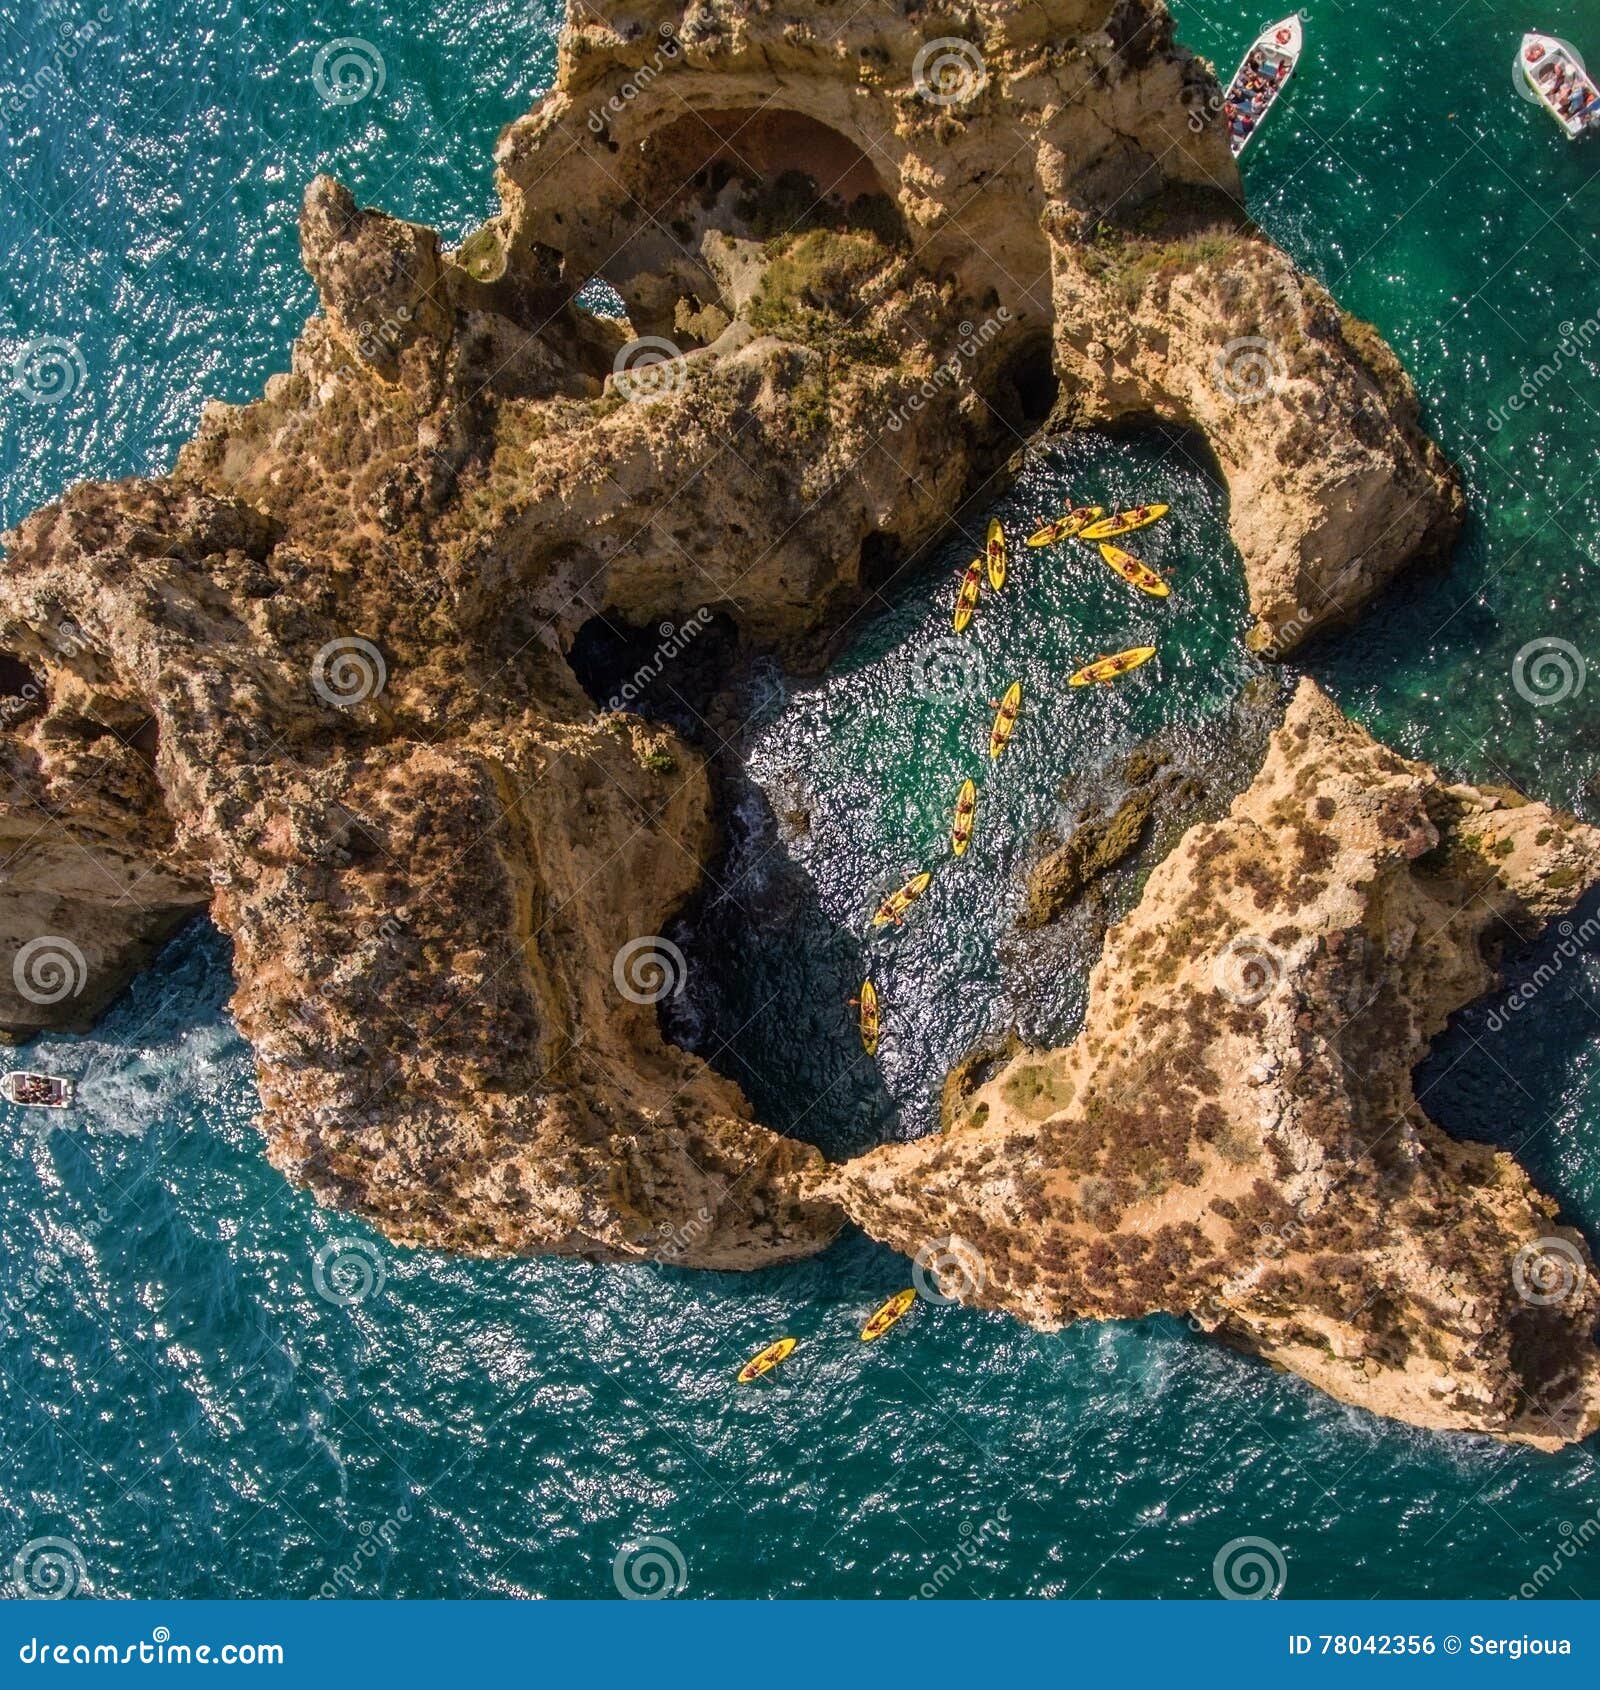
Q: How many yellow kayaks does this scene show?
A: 12